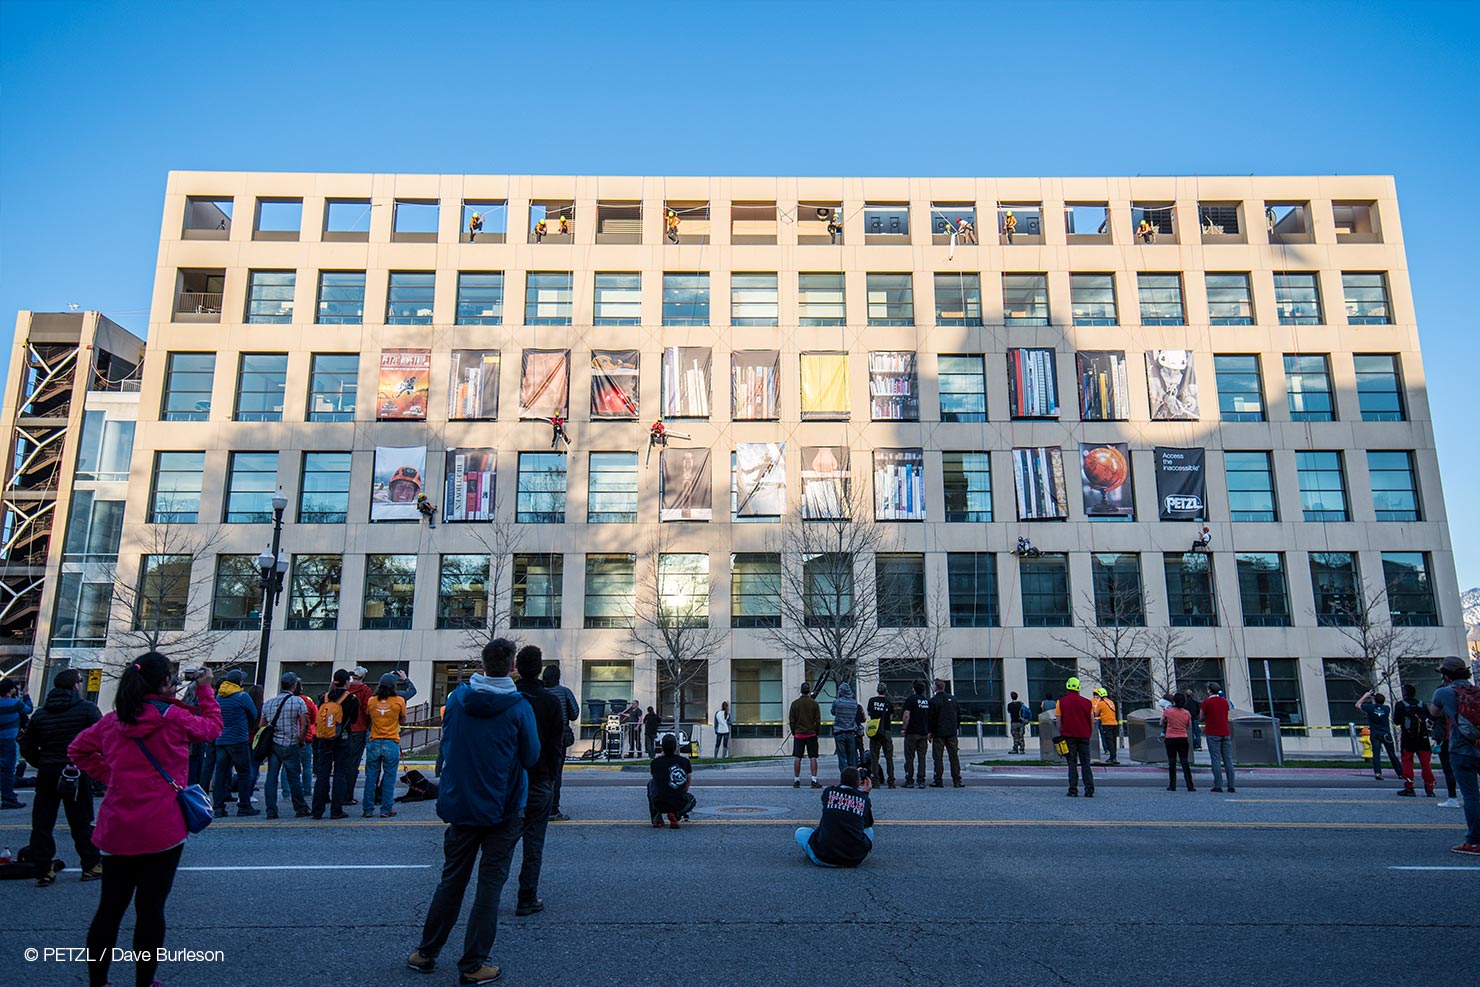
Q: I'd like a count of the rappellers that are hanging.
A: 5